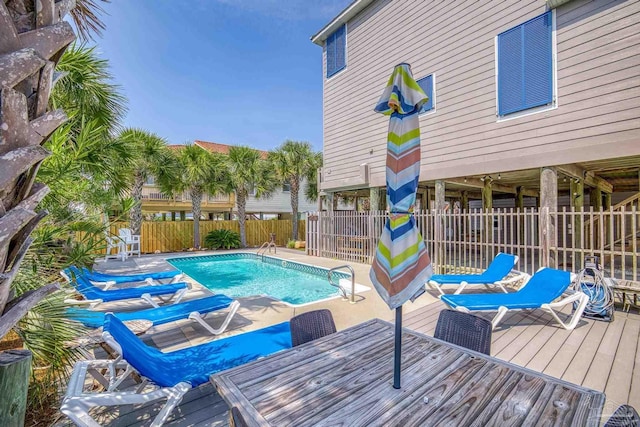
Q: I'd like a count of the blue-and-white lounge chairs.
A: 6